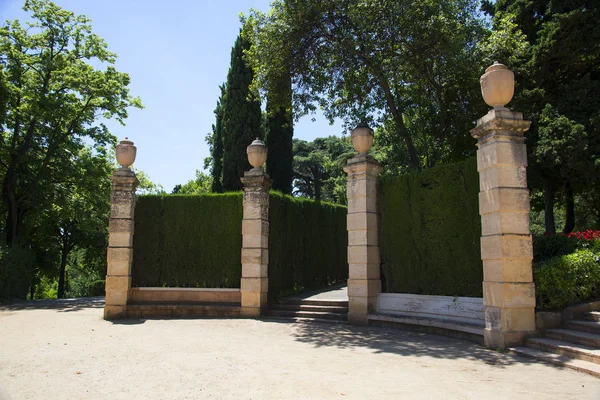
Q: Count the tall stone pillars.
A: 4